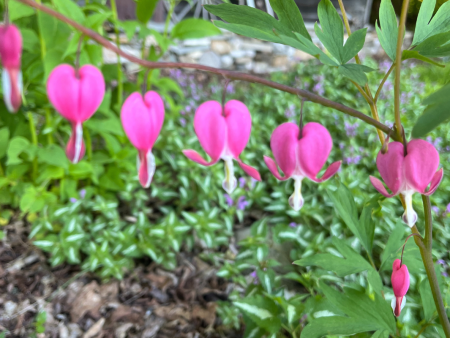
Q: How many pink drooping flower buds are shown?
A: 7